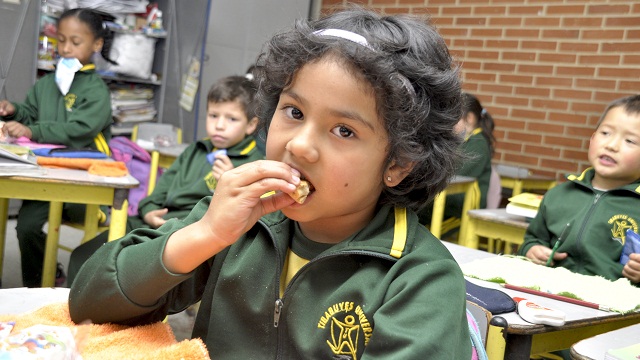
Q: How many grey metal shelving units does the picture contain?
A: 1